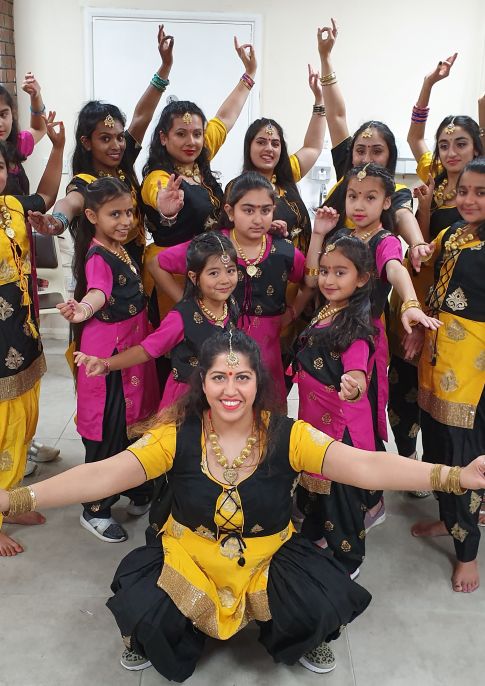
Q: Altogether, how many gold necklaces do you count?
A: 12